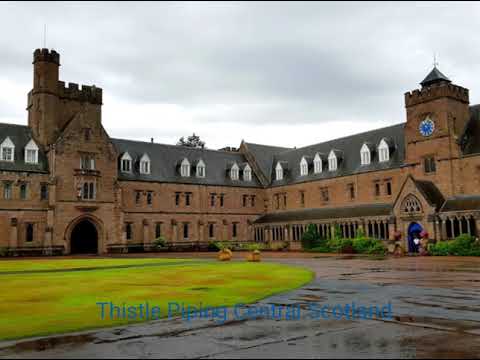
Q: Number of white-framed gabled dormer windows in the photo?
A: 14